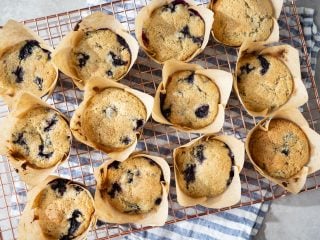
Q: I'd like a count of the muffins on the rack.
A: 12